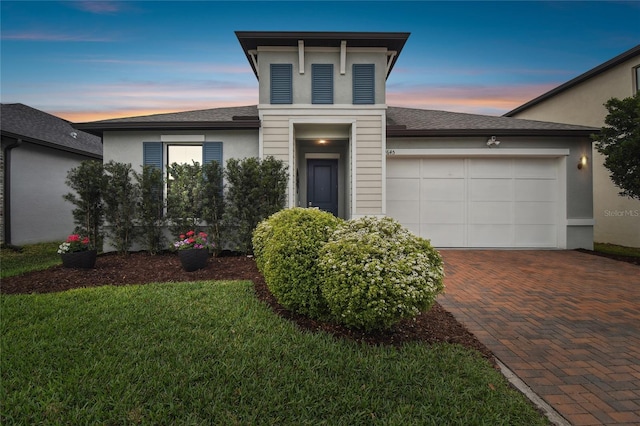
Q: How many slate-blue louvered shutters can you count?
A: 5